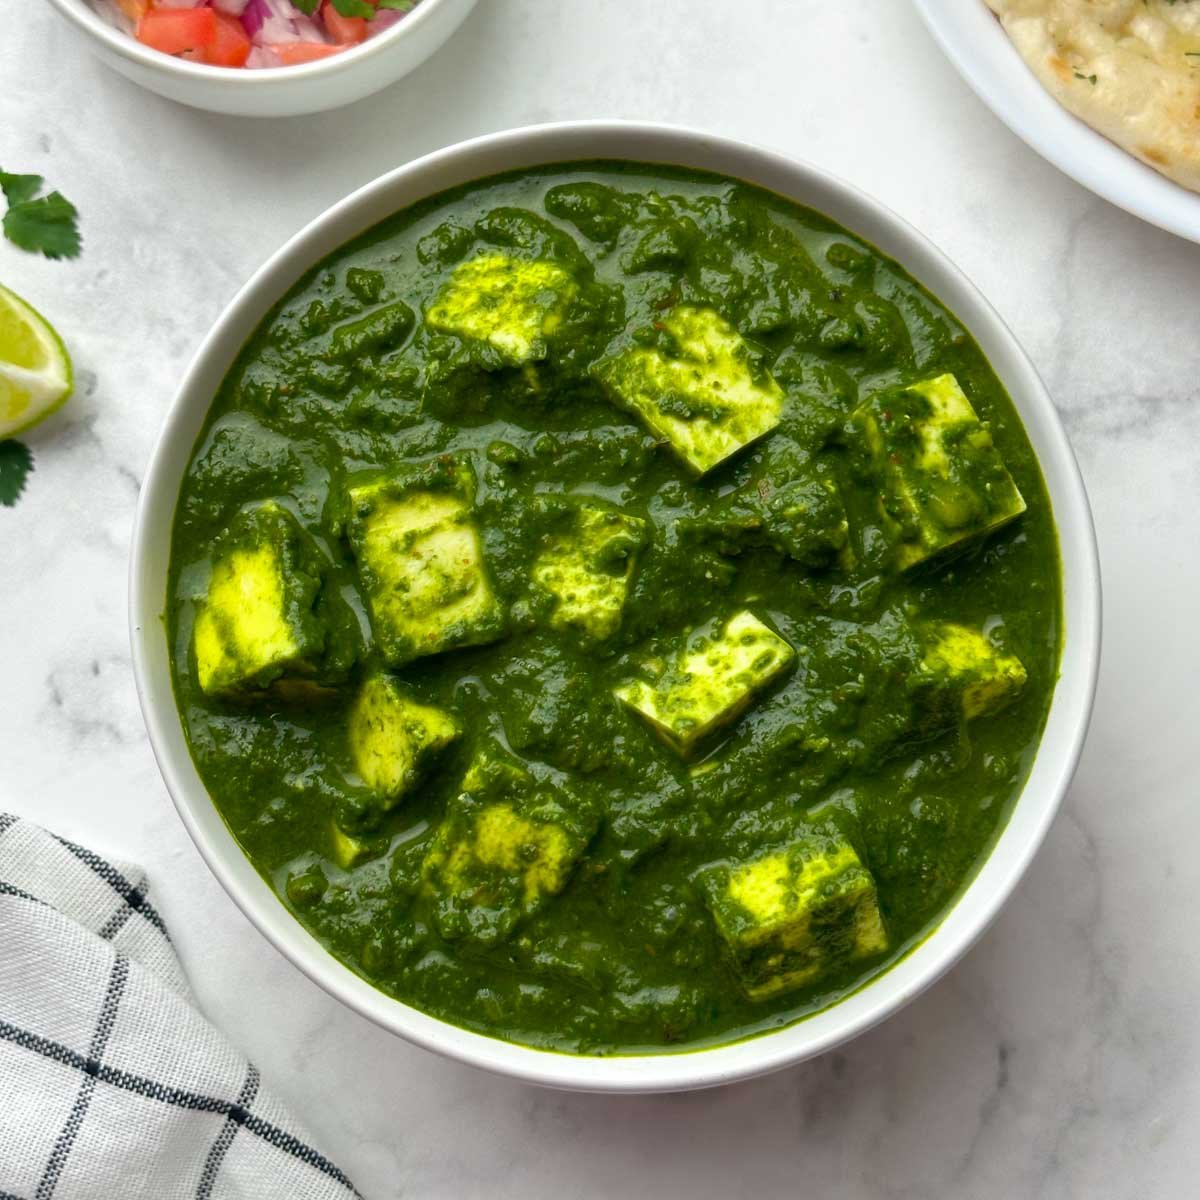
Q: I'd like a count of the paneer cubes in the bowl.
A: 11